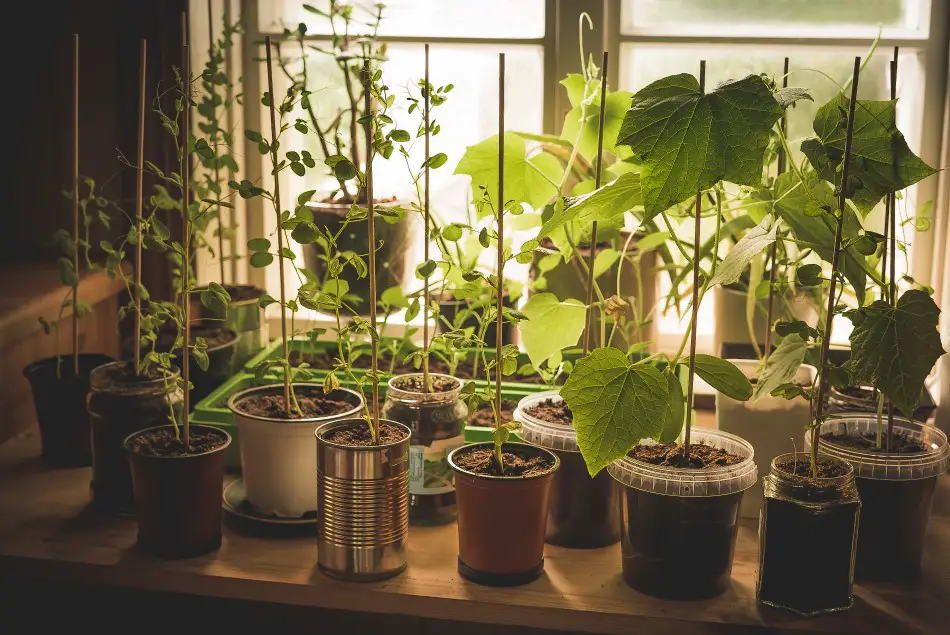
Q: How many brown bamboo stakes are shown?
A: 15